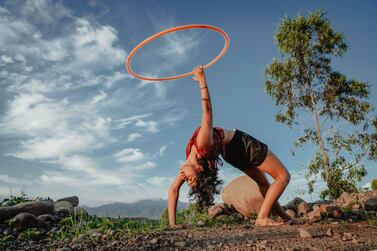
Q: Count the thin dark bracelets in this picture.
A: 2